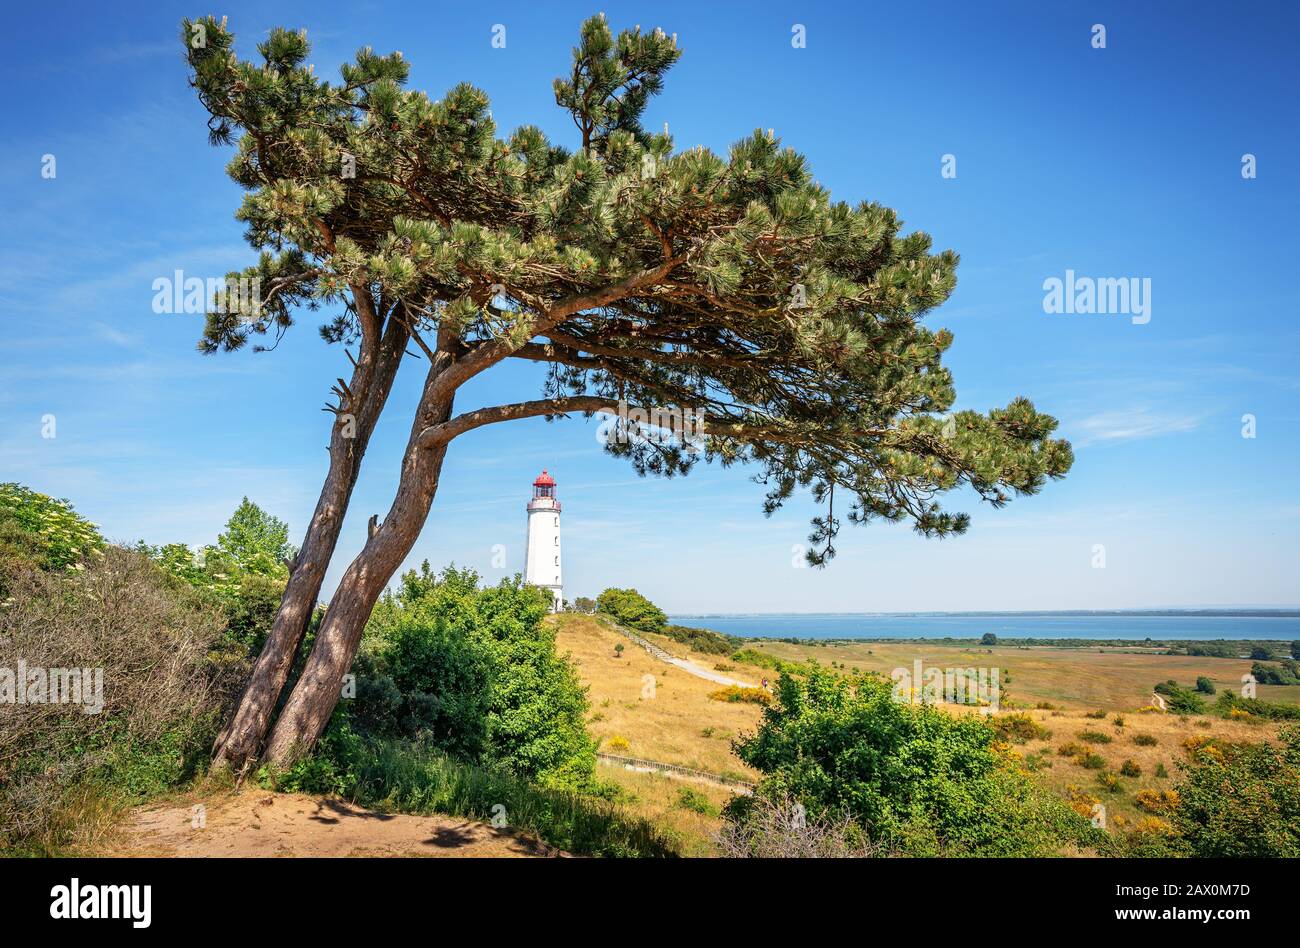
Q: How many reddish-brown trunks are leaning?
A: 2